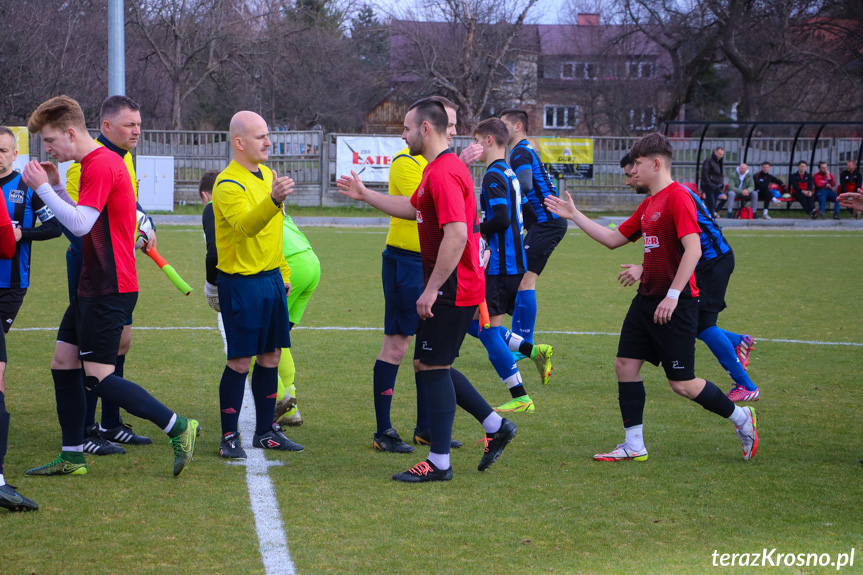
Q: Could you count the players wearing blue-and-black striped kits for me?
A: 4